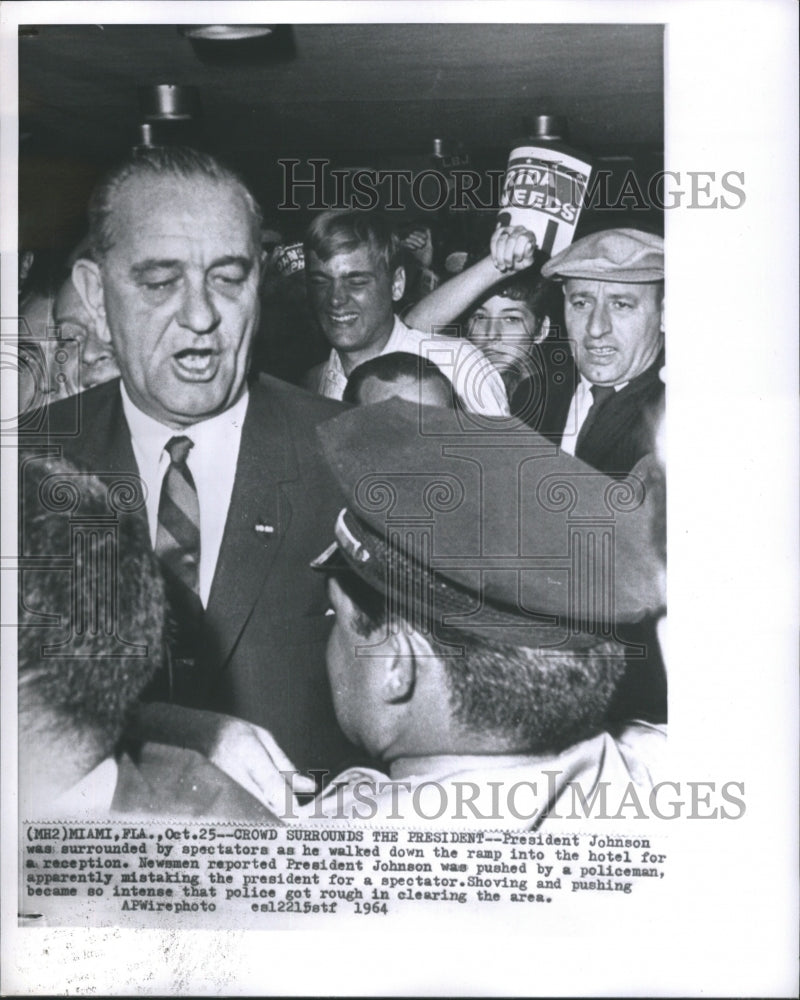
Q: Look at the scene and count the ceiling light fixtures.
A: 5